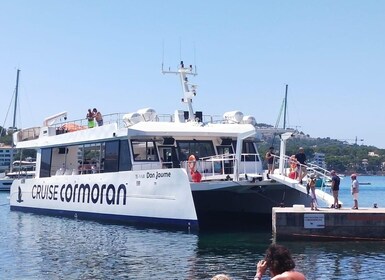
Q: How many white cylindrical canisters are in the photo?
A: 4